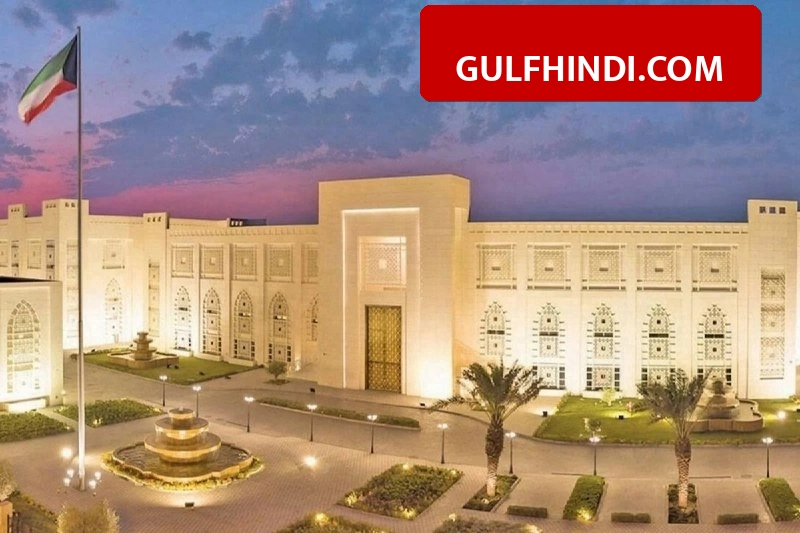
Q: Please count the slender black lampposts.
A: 9